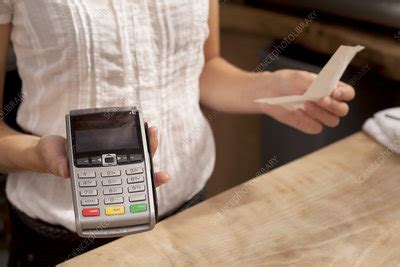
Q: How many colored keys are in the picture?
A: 3